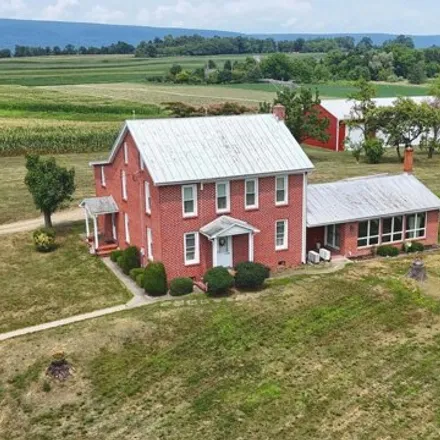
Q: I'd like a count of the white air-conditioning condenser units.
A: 2